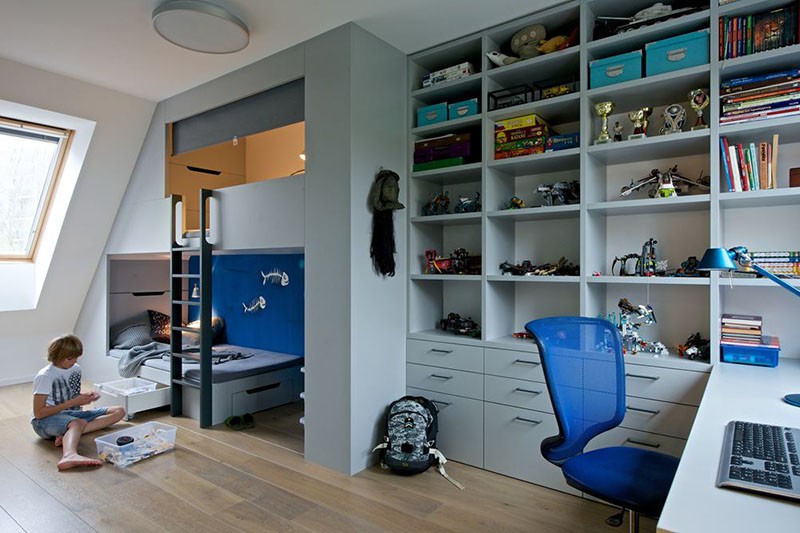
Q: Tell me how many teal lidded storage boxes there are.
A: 4